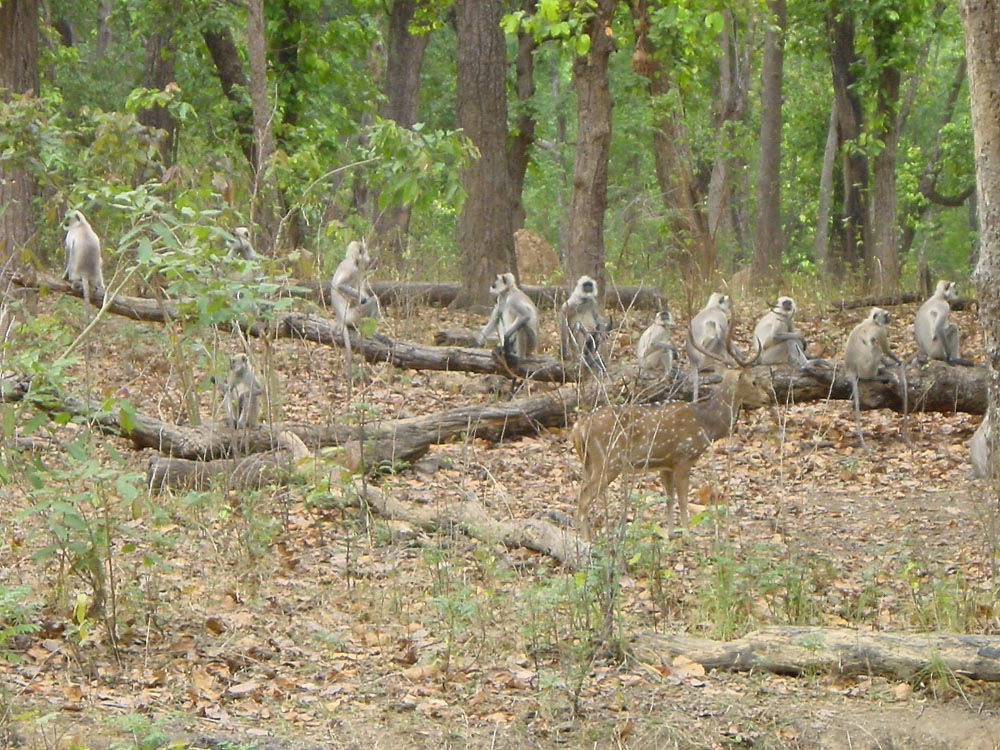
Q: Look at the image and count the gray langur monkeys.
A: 12